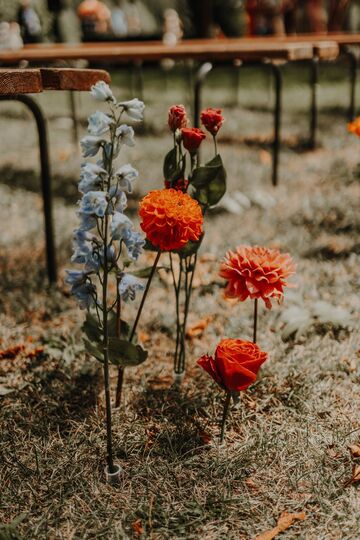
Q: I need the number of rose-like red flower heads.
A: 4